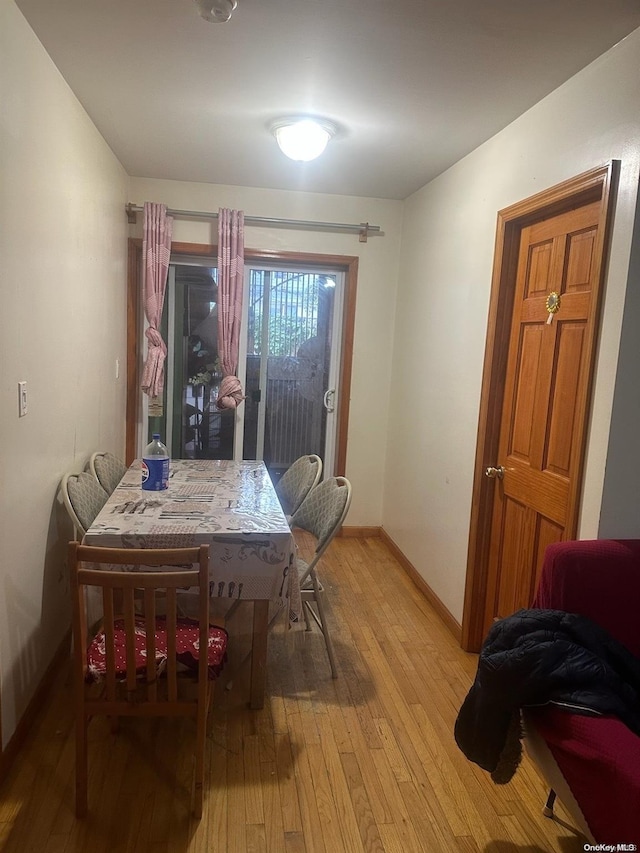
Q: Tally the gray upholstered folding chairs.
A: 4